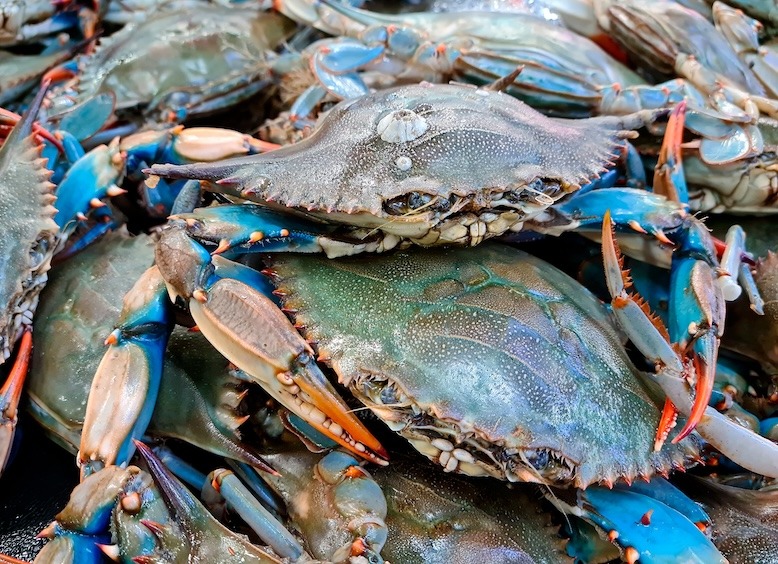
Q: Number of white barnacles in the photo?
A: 2